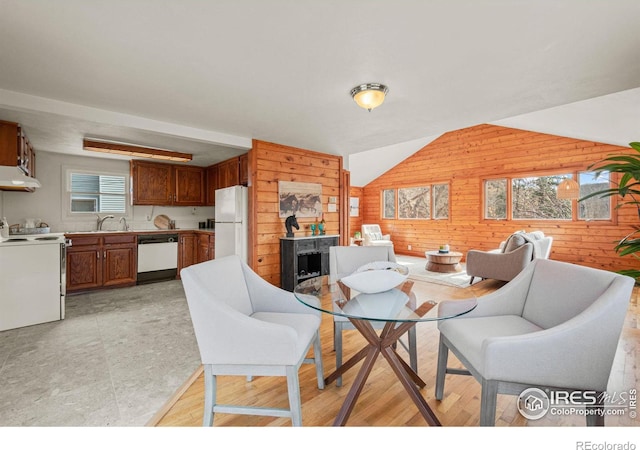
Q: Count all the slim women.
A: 0